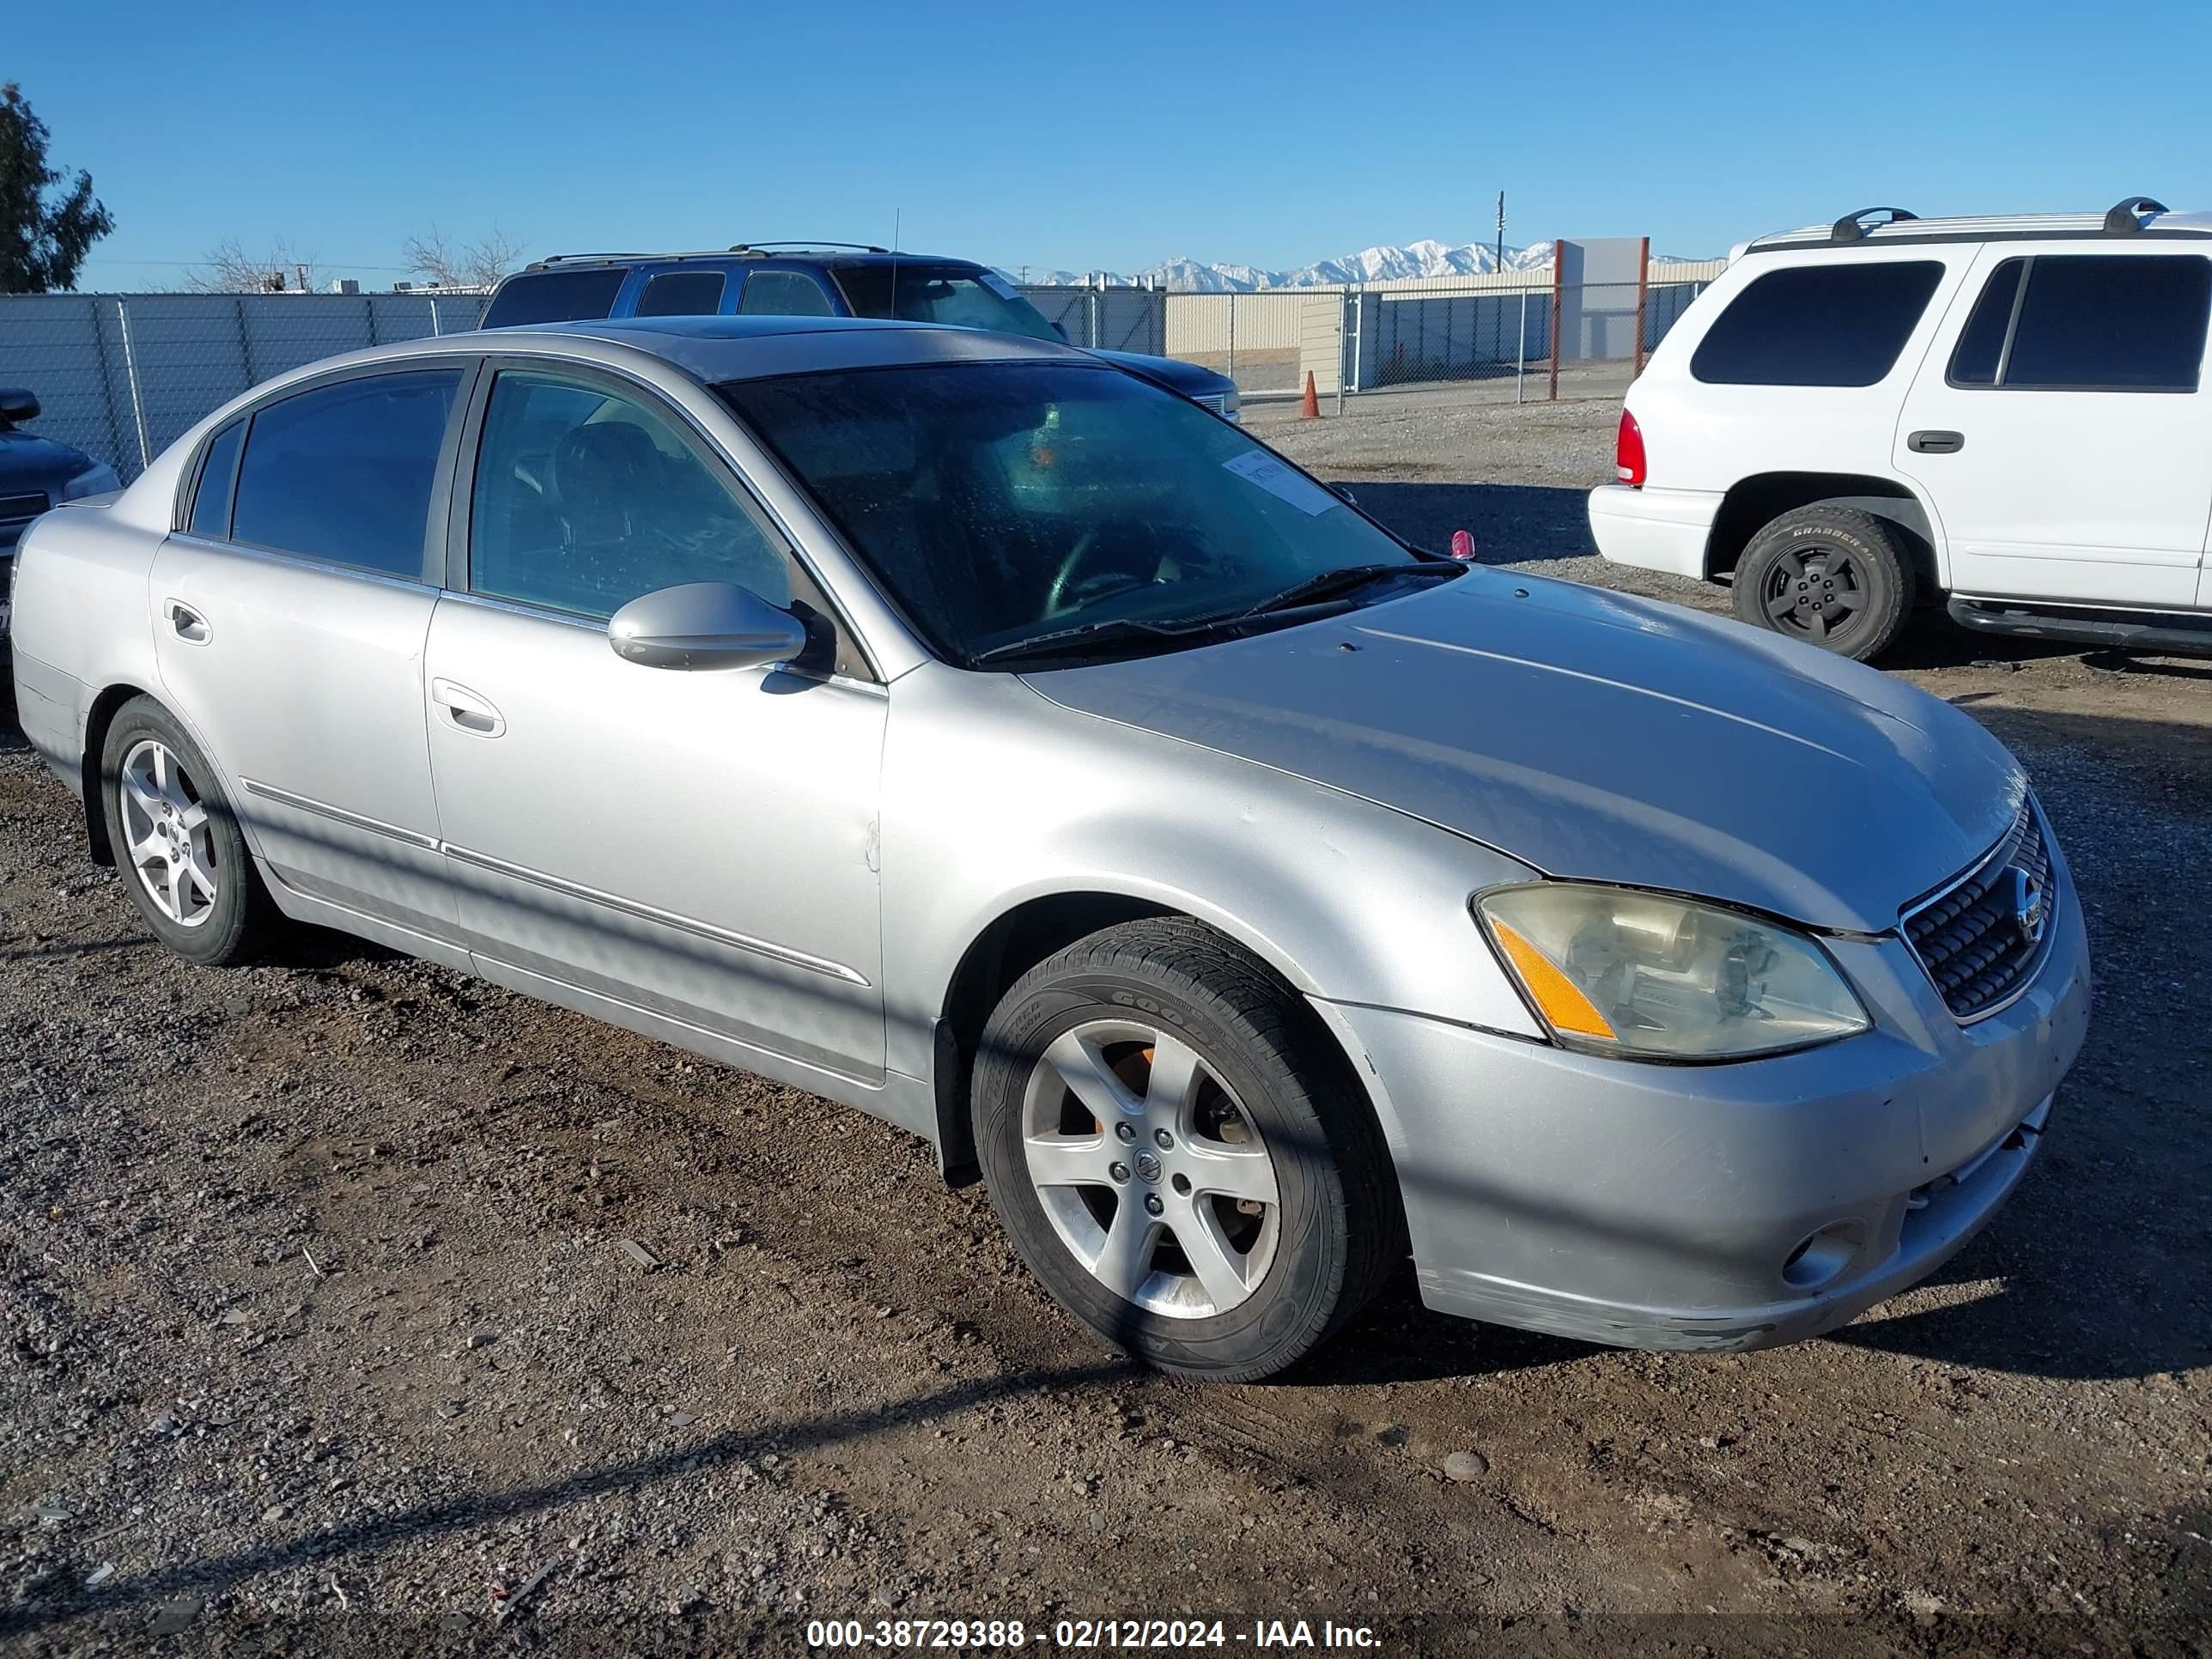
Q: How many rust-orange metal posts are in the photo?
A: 2